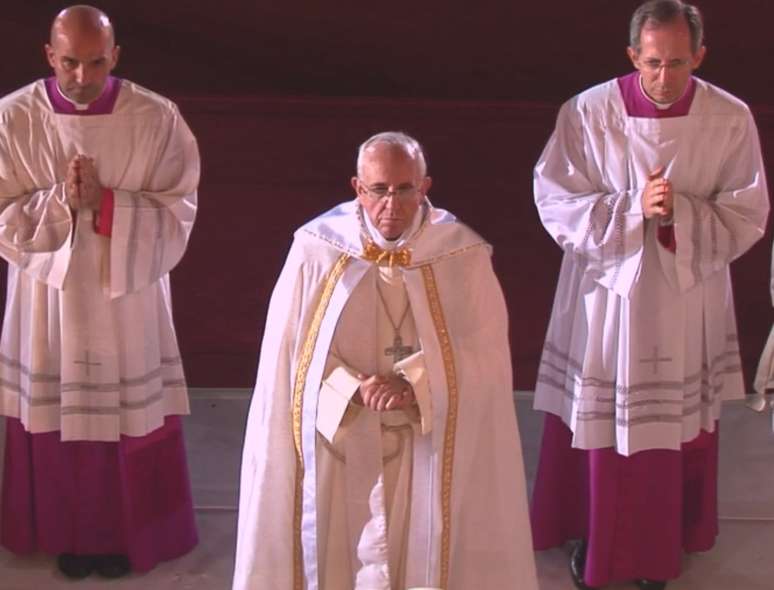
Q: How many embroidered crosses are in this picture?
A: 2